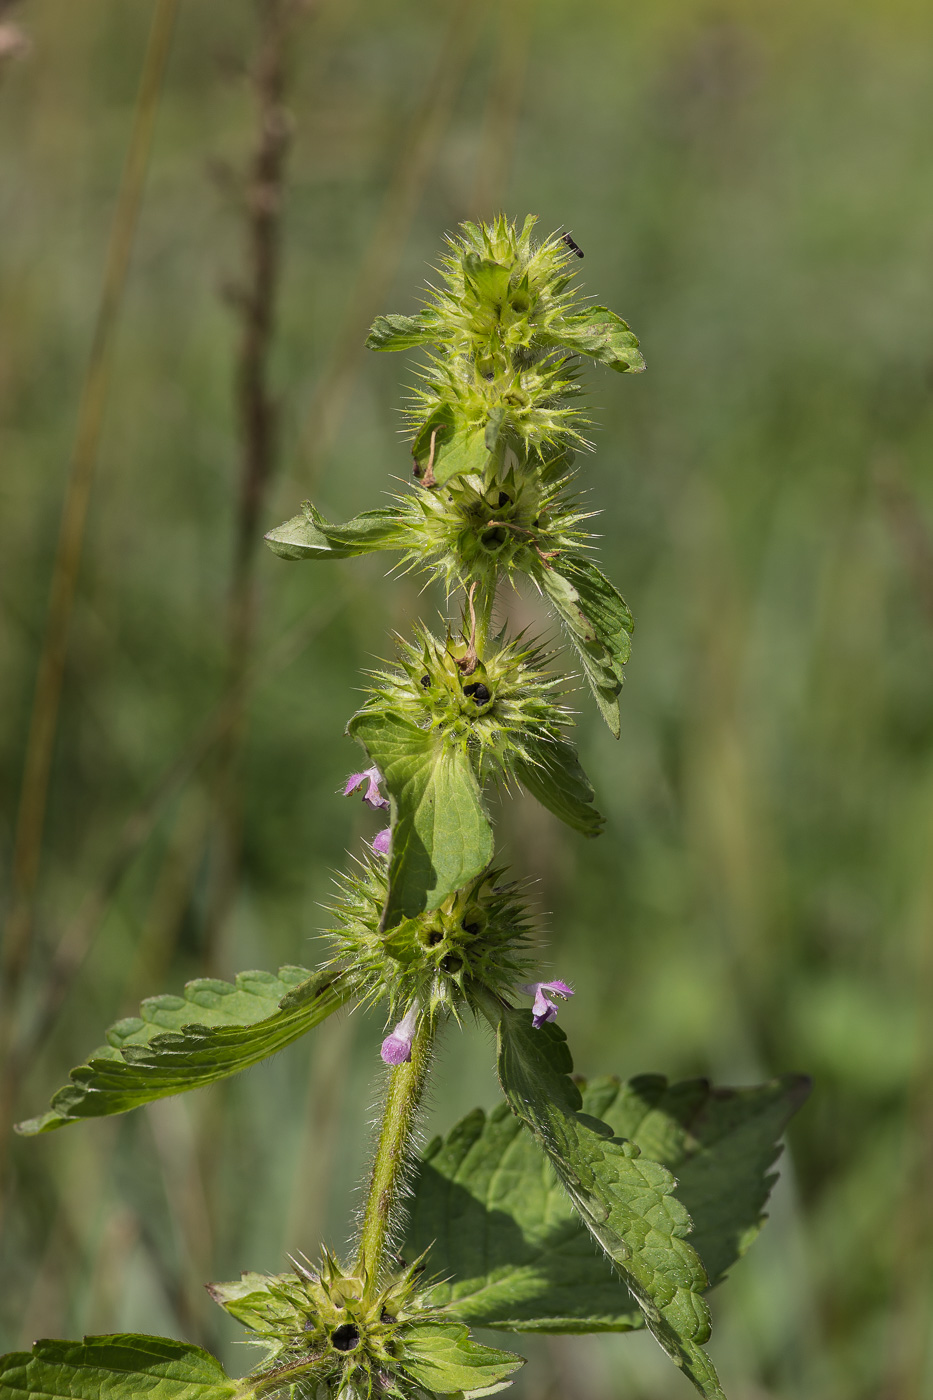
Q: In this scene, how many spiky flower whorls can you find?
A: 6